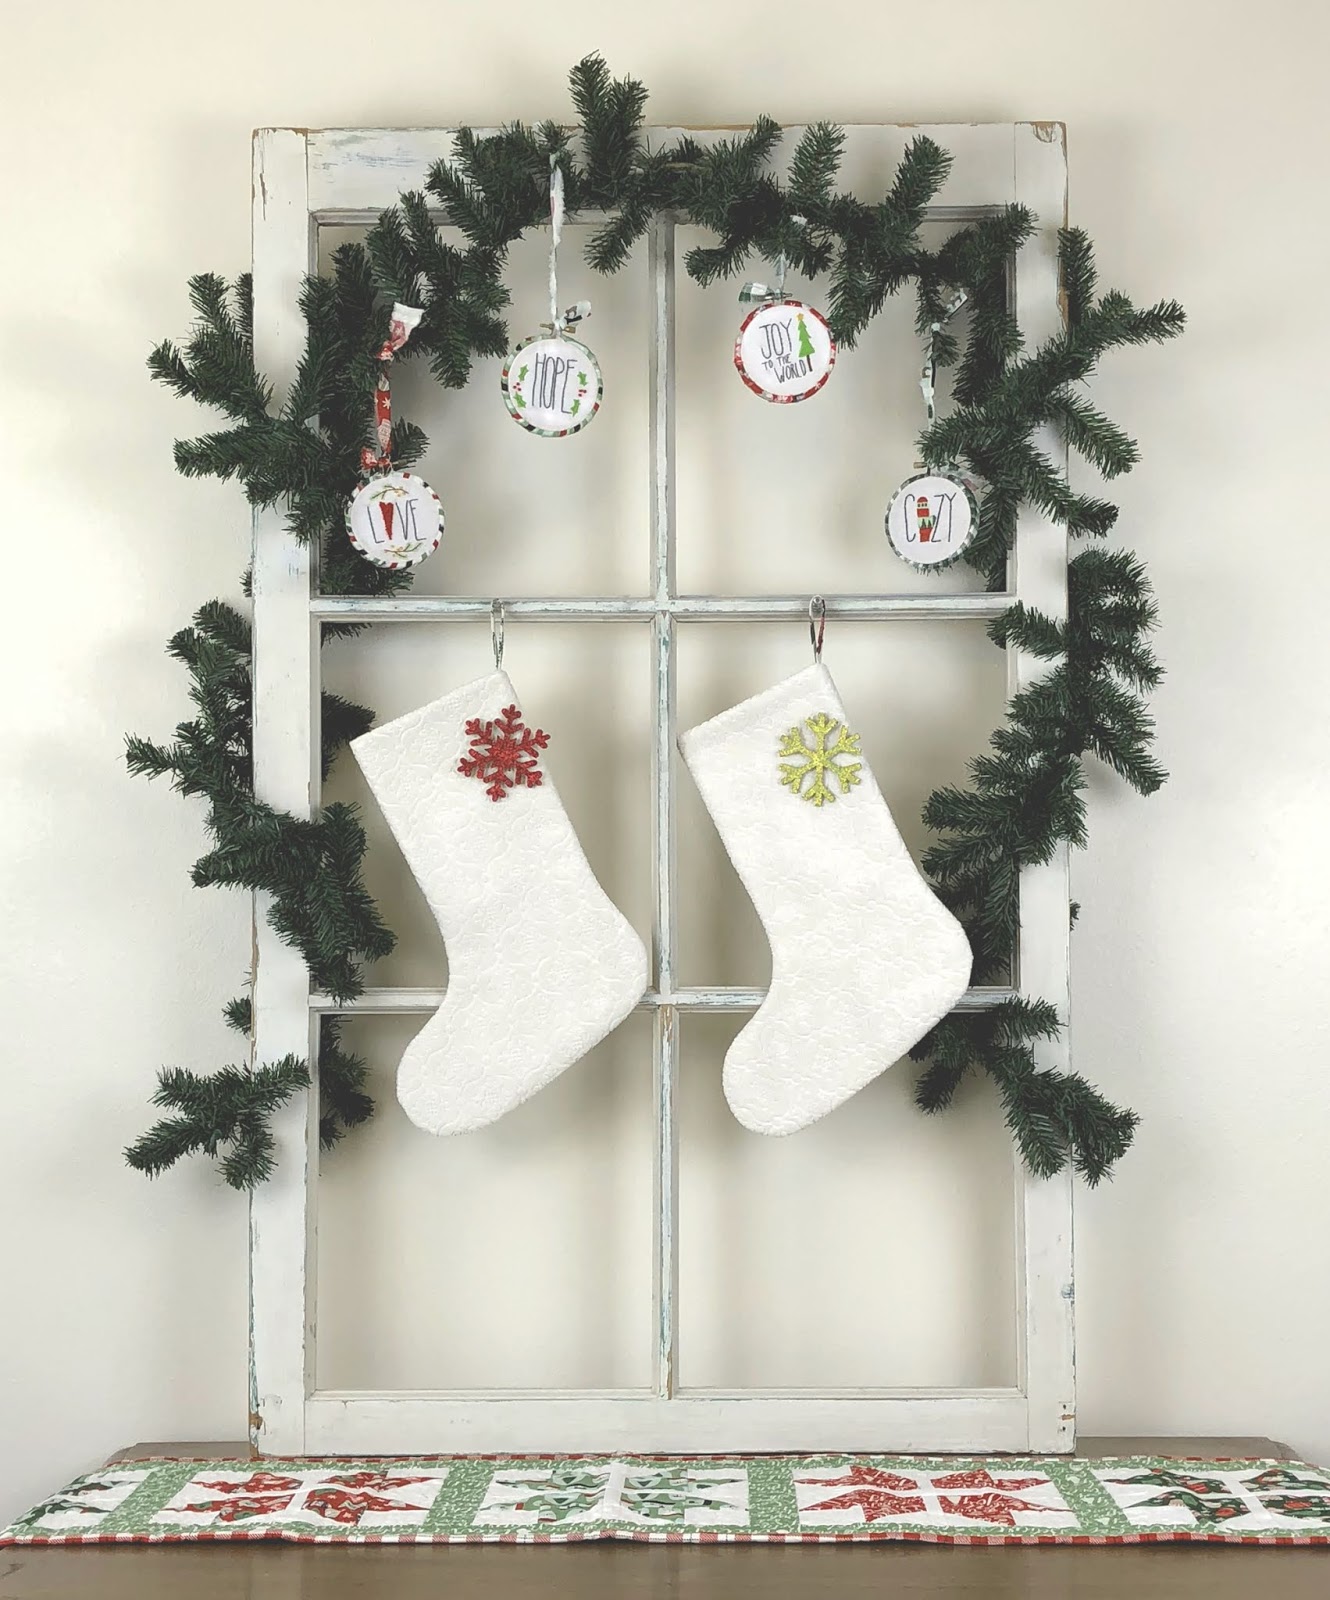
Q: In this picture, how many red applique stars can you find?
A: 2